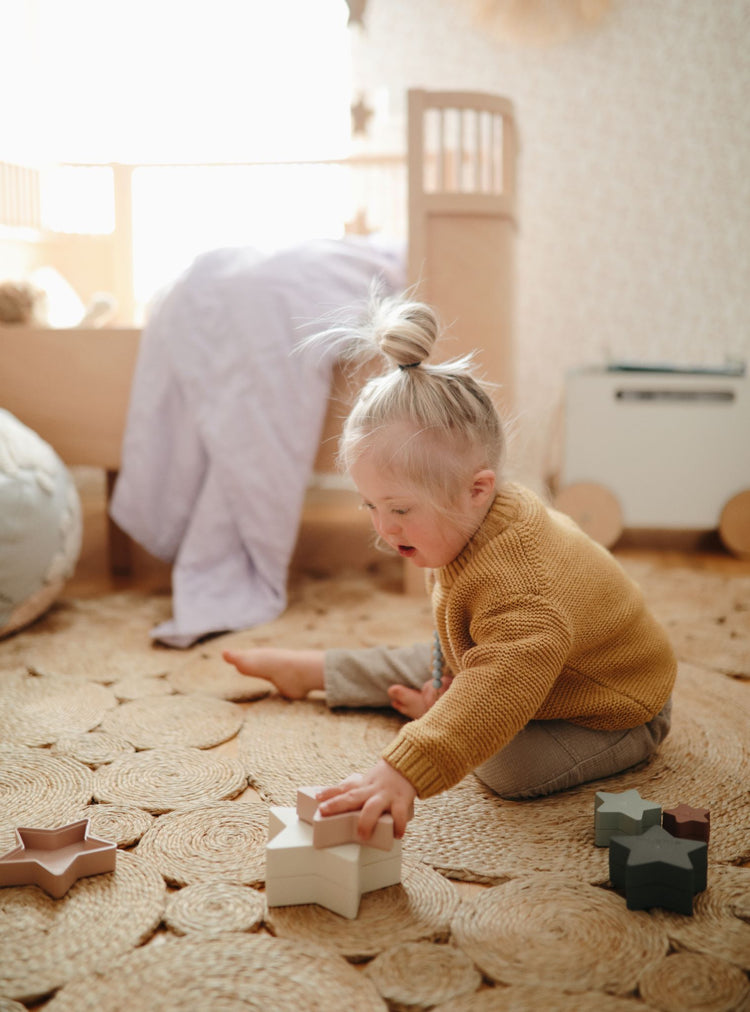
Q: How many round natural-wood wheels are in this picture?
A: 2